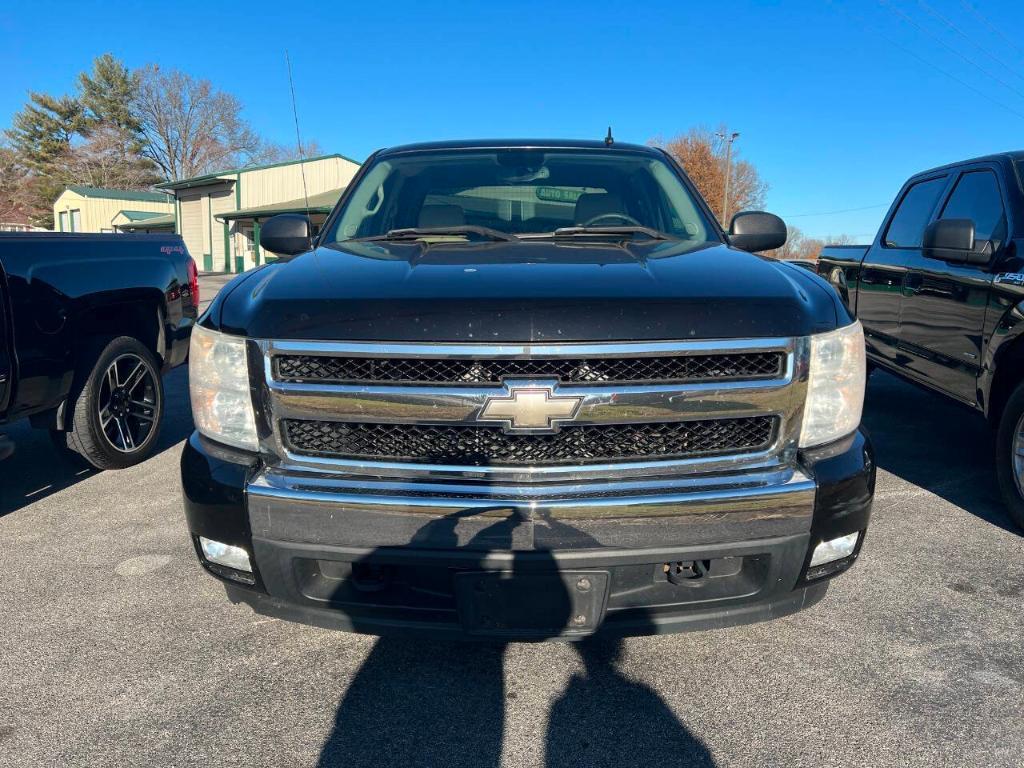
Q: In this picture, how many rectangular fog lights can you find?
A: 2